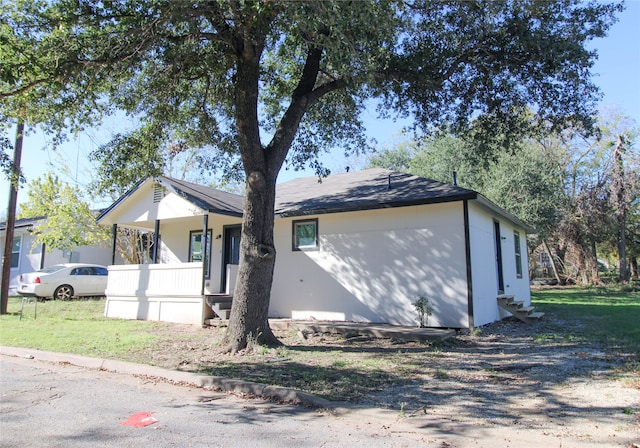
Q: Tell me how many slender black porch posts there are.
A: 3